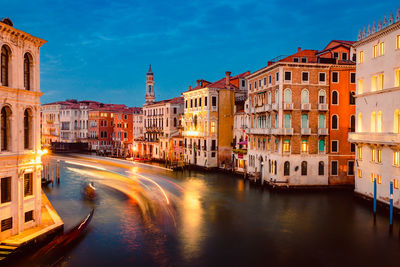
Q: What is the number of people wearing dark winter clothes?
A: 0